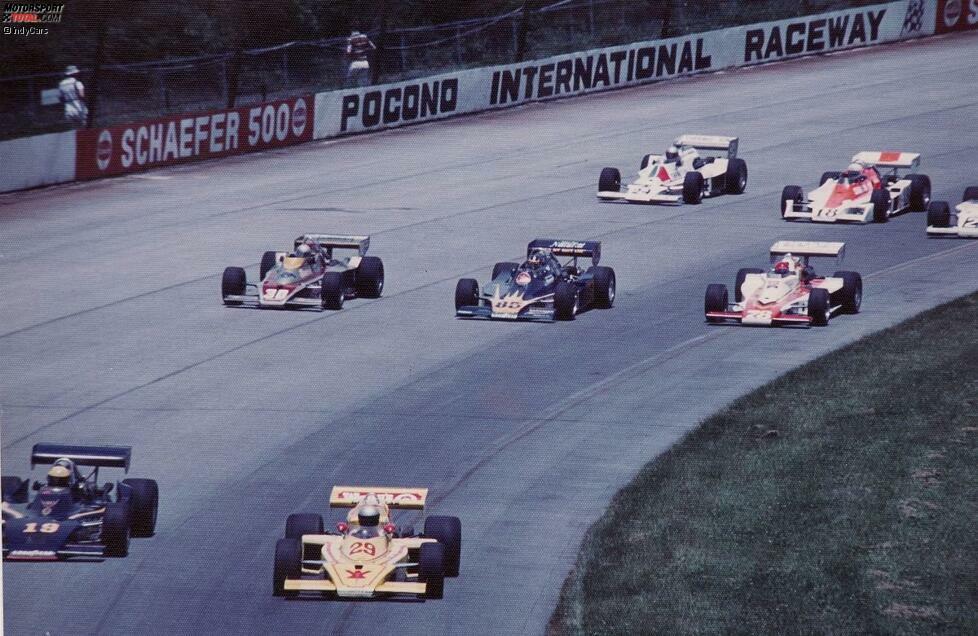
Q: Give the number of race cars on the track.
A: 8